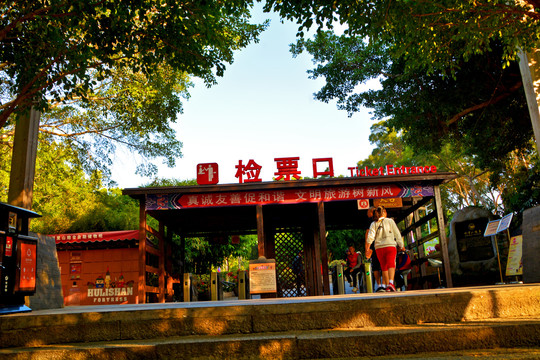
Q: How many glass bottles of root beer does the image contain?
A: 0